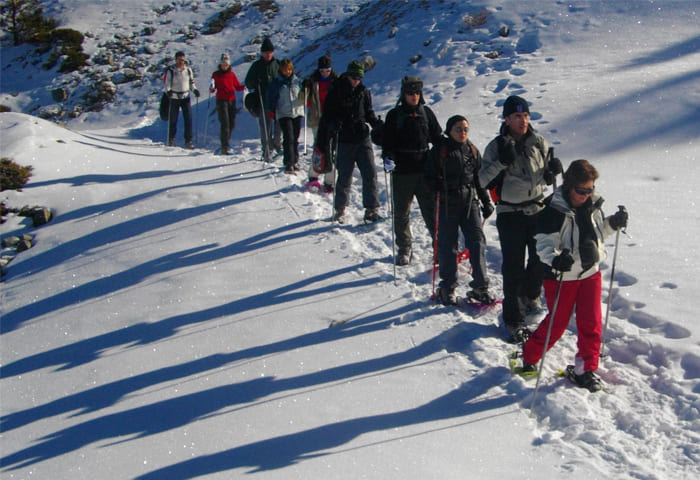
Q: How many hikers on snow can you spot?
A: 10